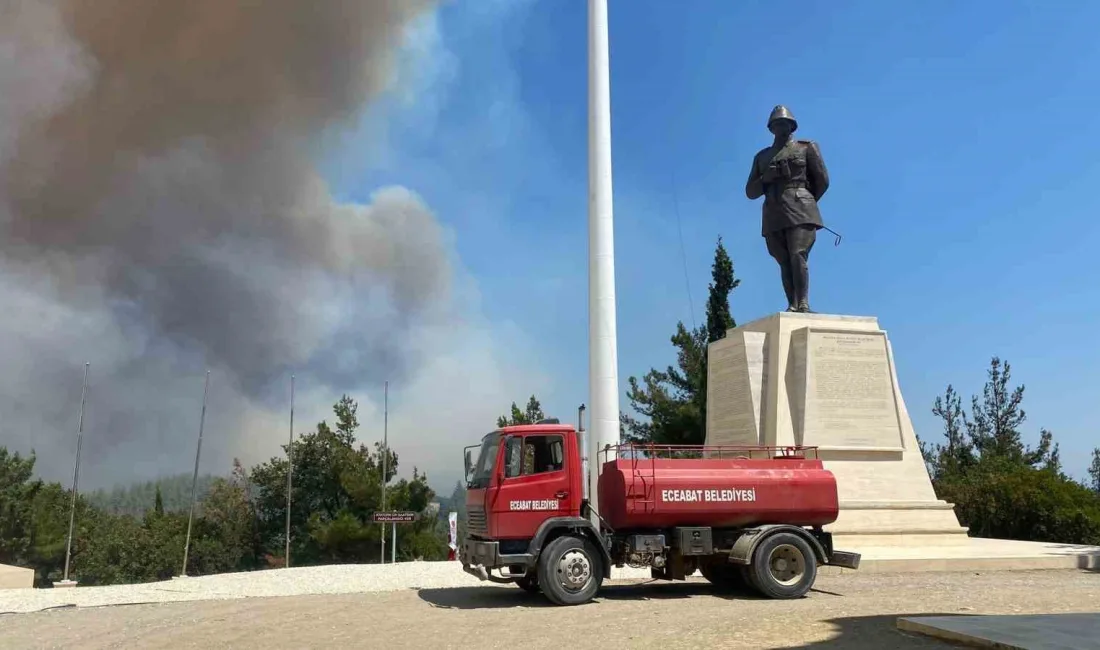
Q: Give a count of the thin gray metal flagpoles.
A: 4